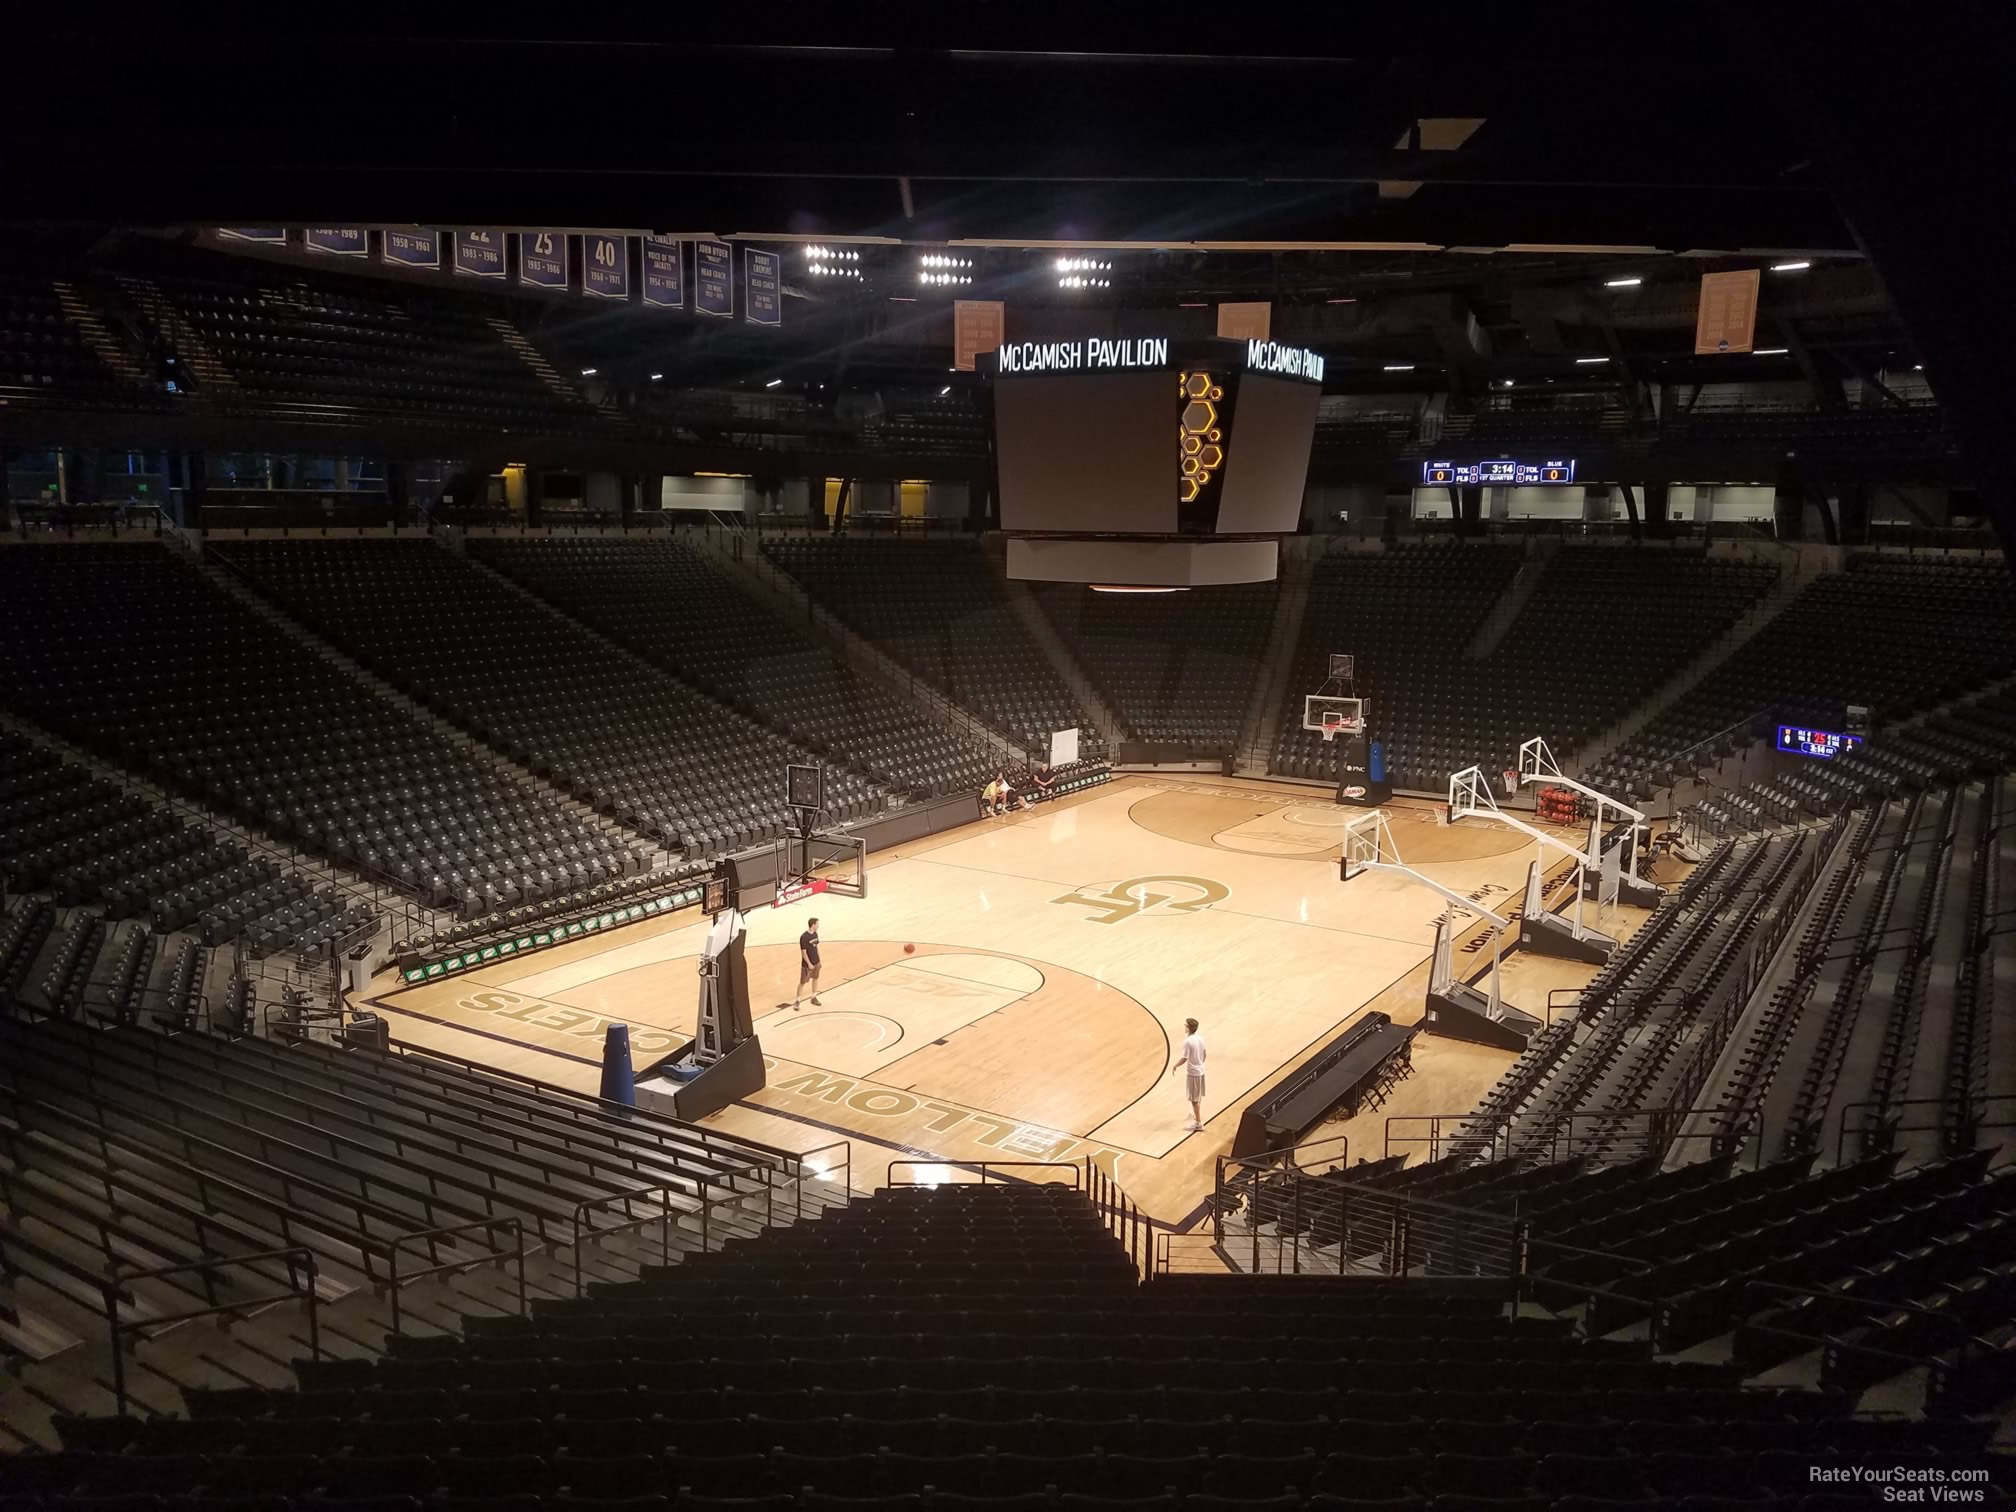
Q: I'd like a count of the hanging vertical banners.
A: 12